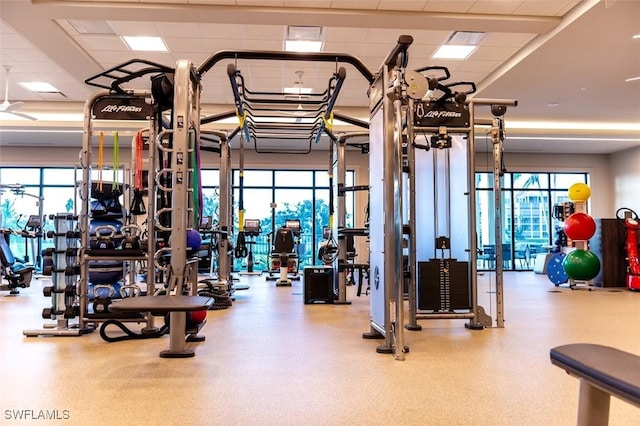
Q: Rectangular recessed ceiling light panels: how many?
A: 5